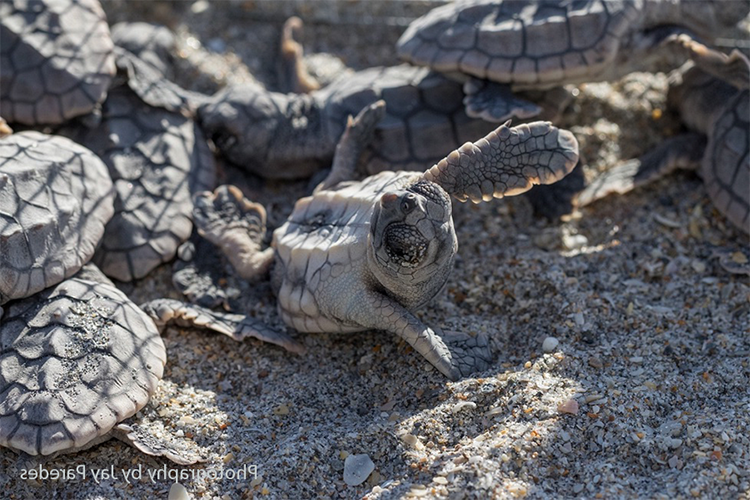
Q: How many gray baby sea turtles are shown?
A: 8